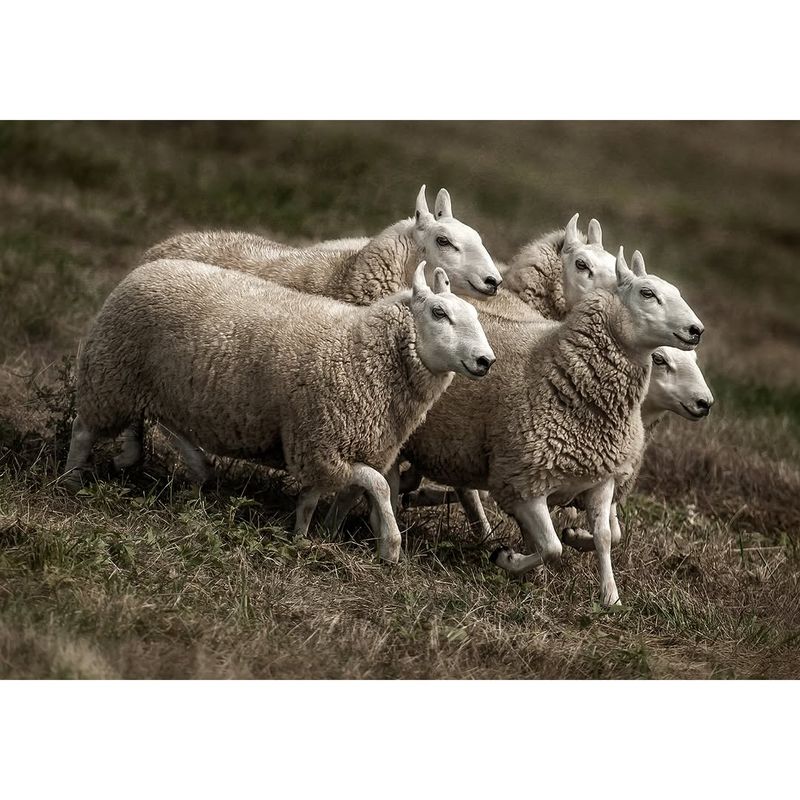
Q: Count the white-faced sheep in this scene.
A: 5